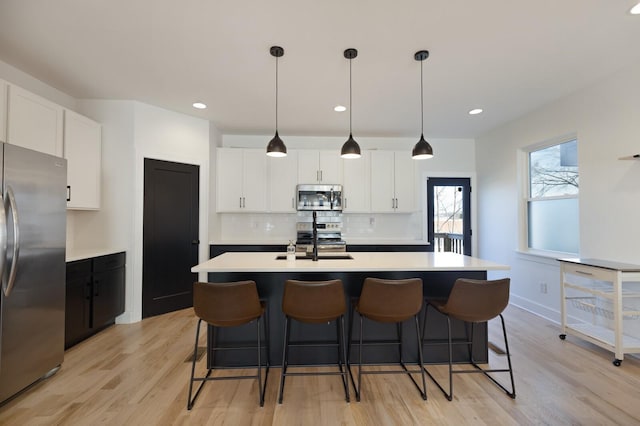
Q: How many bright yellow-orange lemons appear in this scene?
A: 0